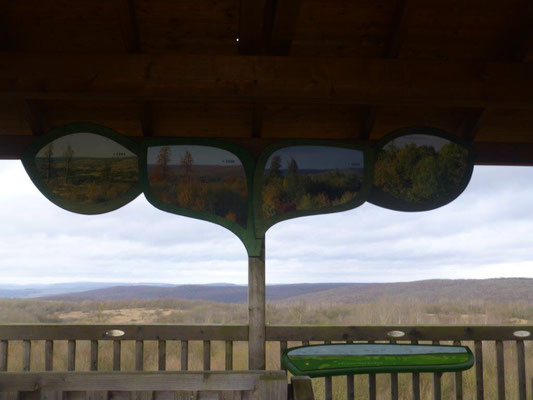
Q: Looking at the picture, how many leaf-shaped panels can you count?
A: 4